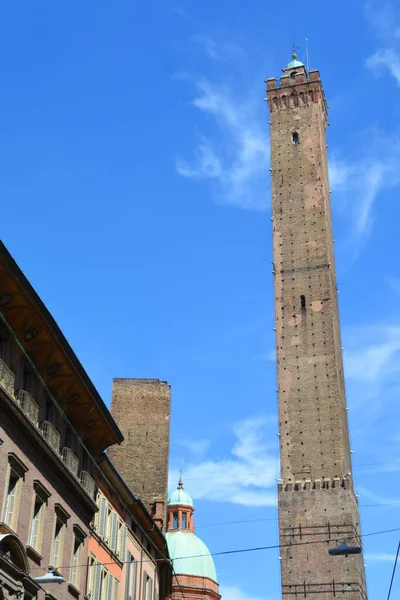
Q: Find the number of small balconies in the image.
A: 5